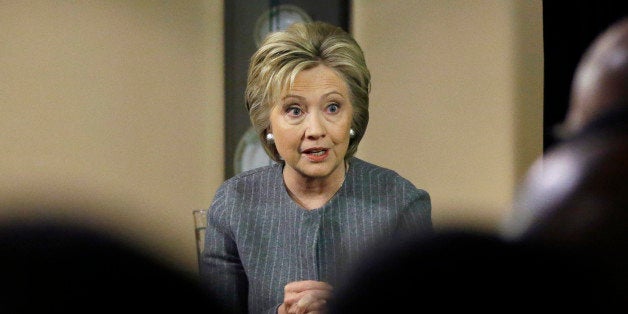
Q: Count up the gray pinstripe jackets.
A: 1